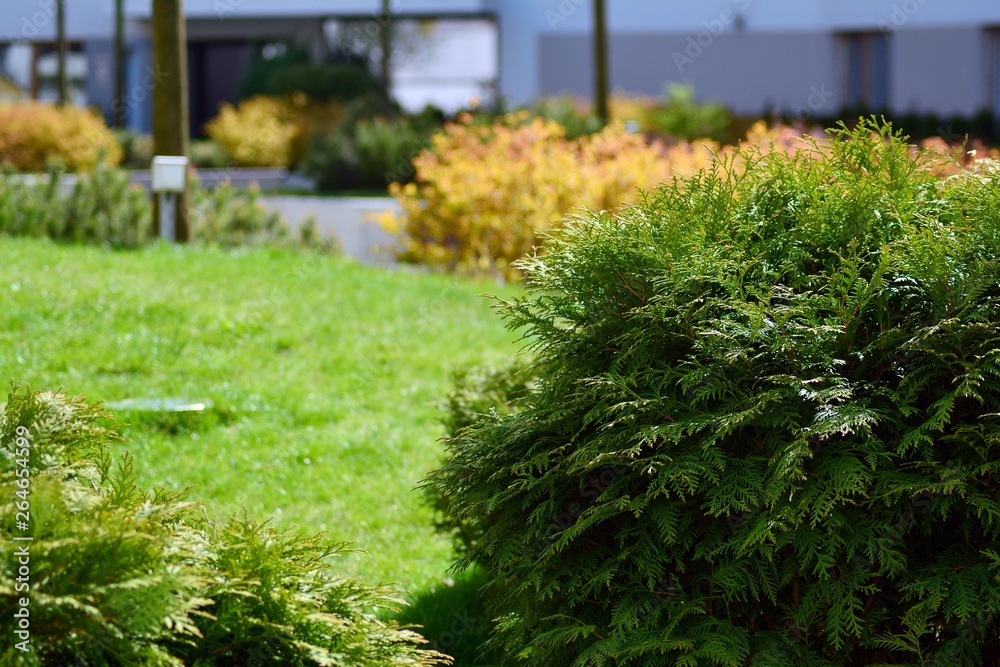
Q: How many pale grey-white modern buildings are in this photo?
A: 1